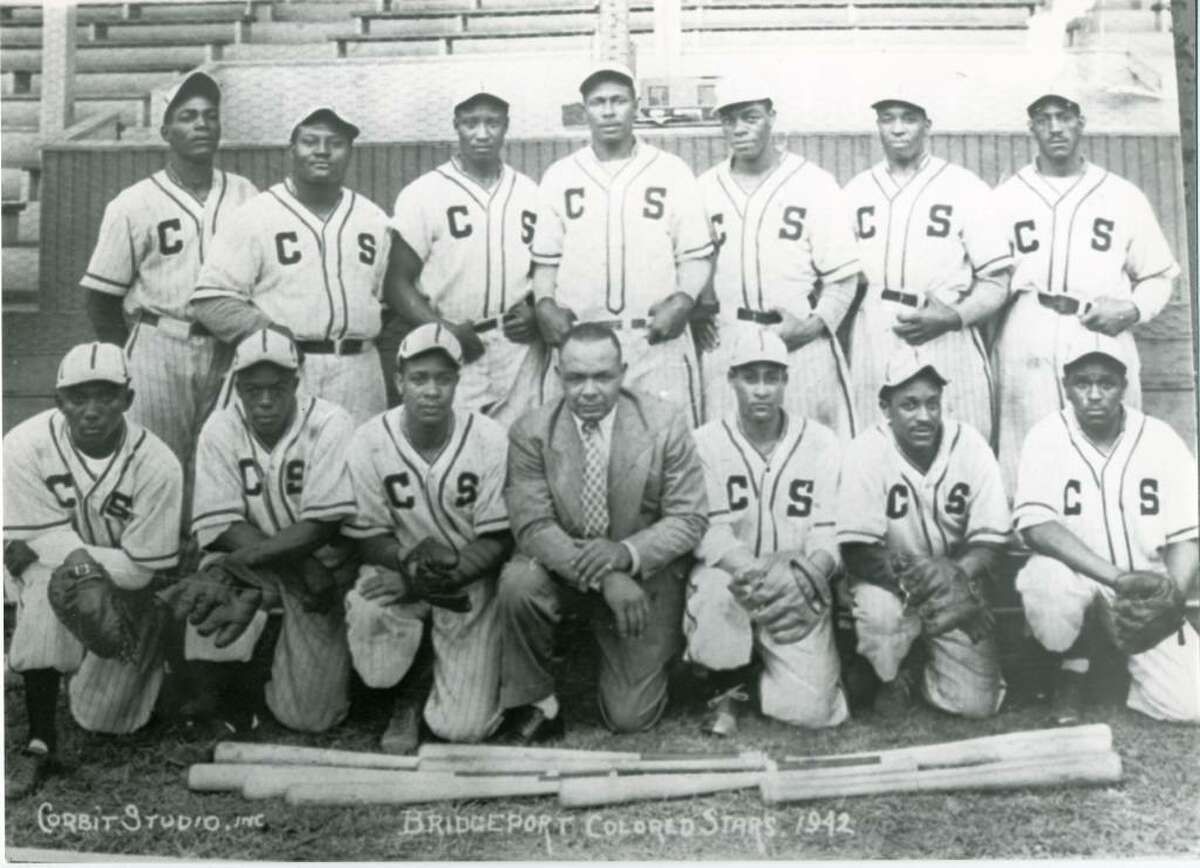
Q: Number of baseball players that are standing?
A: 7